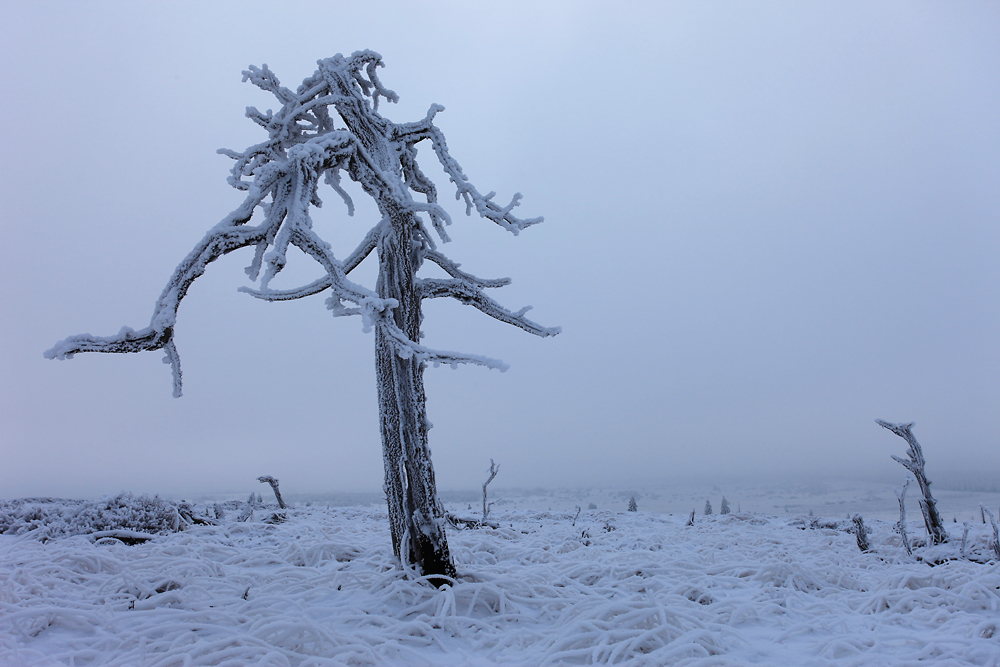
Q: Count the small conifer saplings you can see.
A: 3